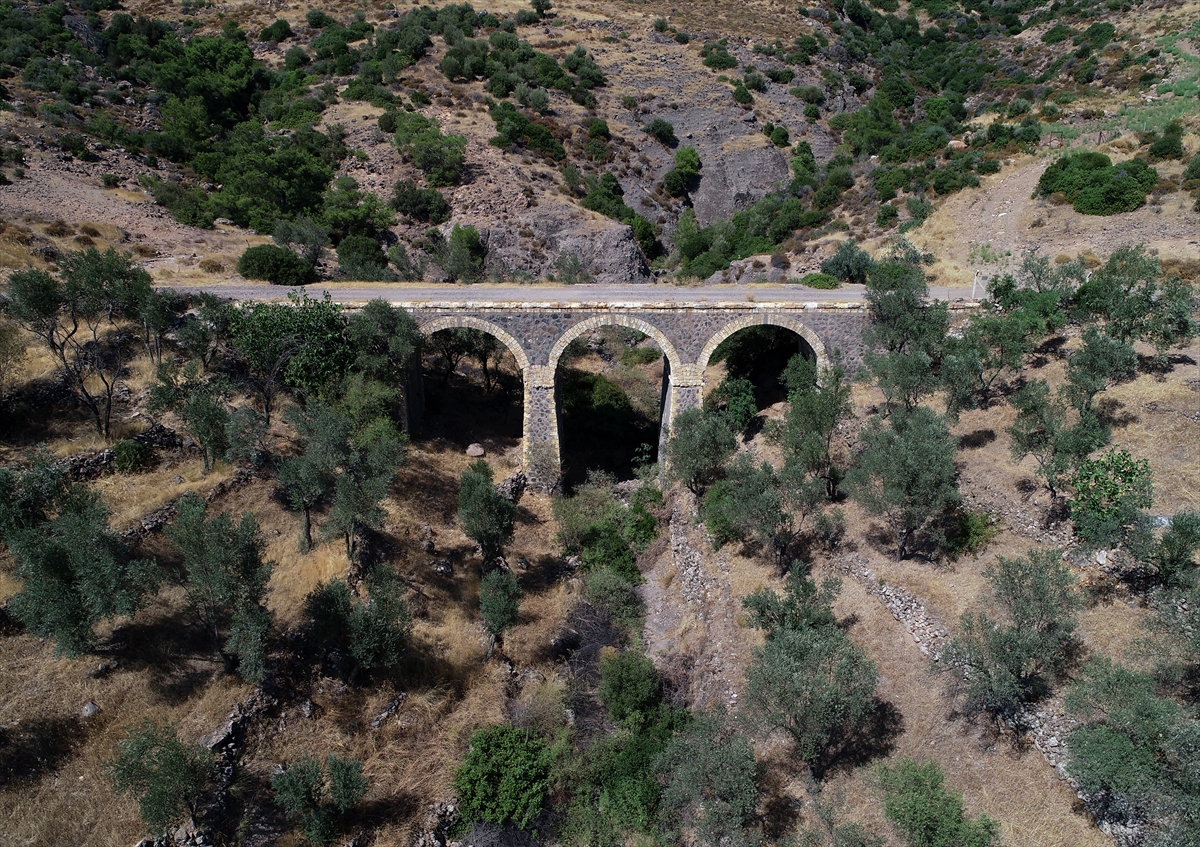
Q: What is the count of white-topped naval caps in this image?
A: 0